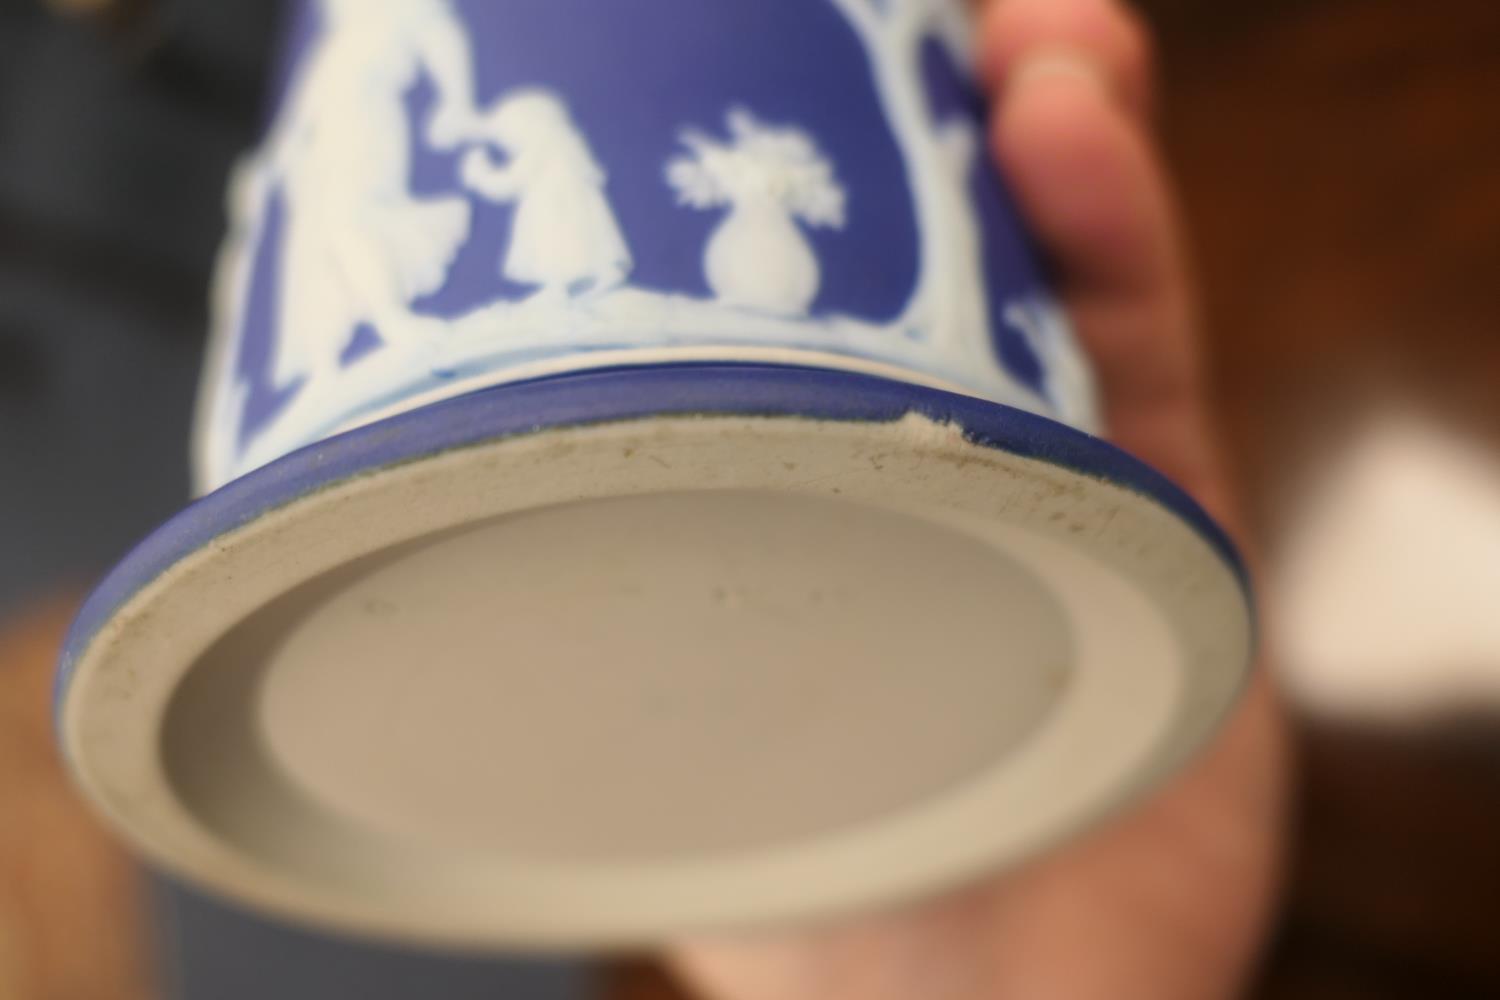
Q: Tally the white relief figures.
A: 2